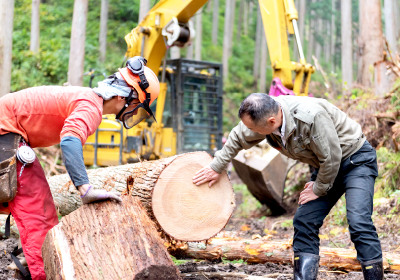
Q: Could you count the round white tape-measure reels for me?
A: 1